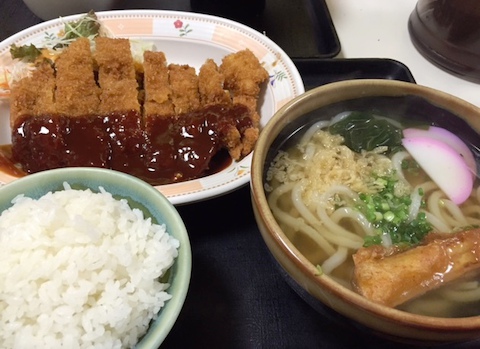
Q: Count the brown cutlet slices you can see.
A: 7